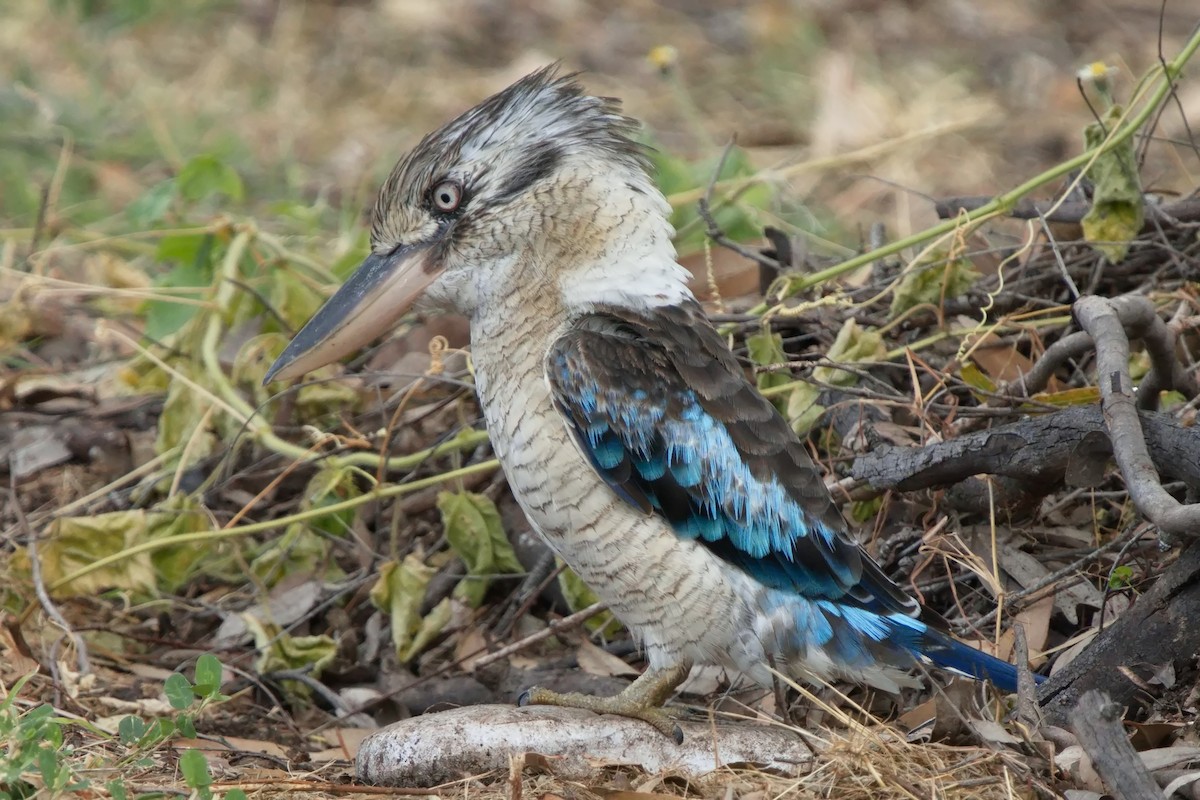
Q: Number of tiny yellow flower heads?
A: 2